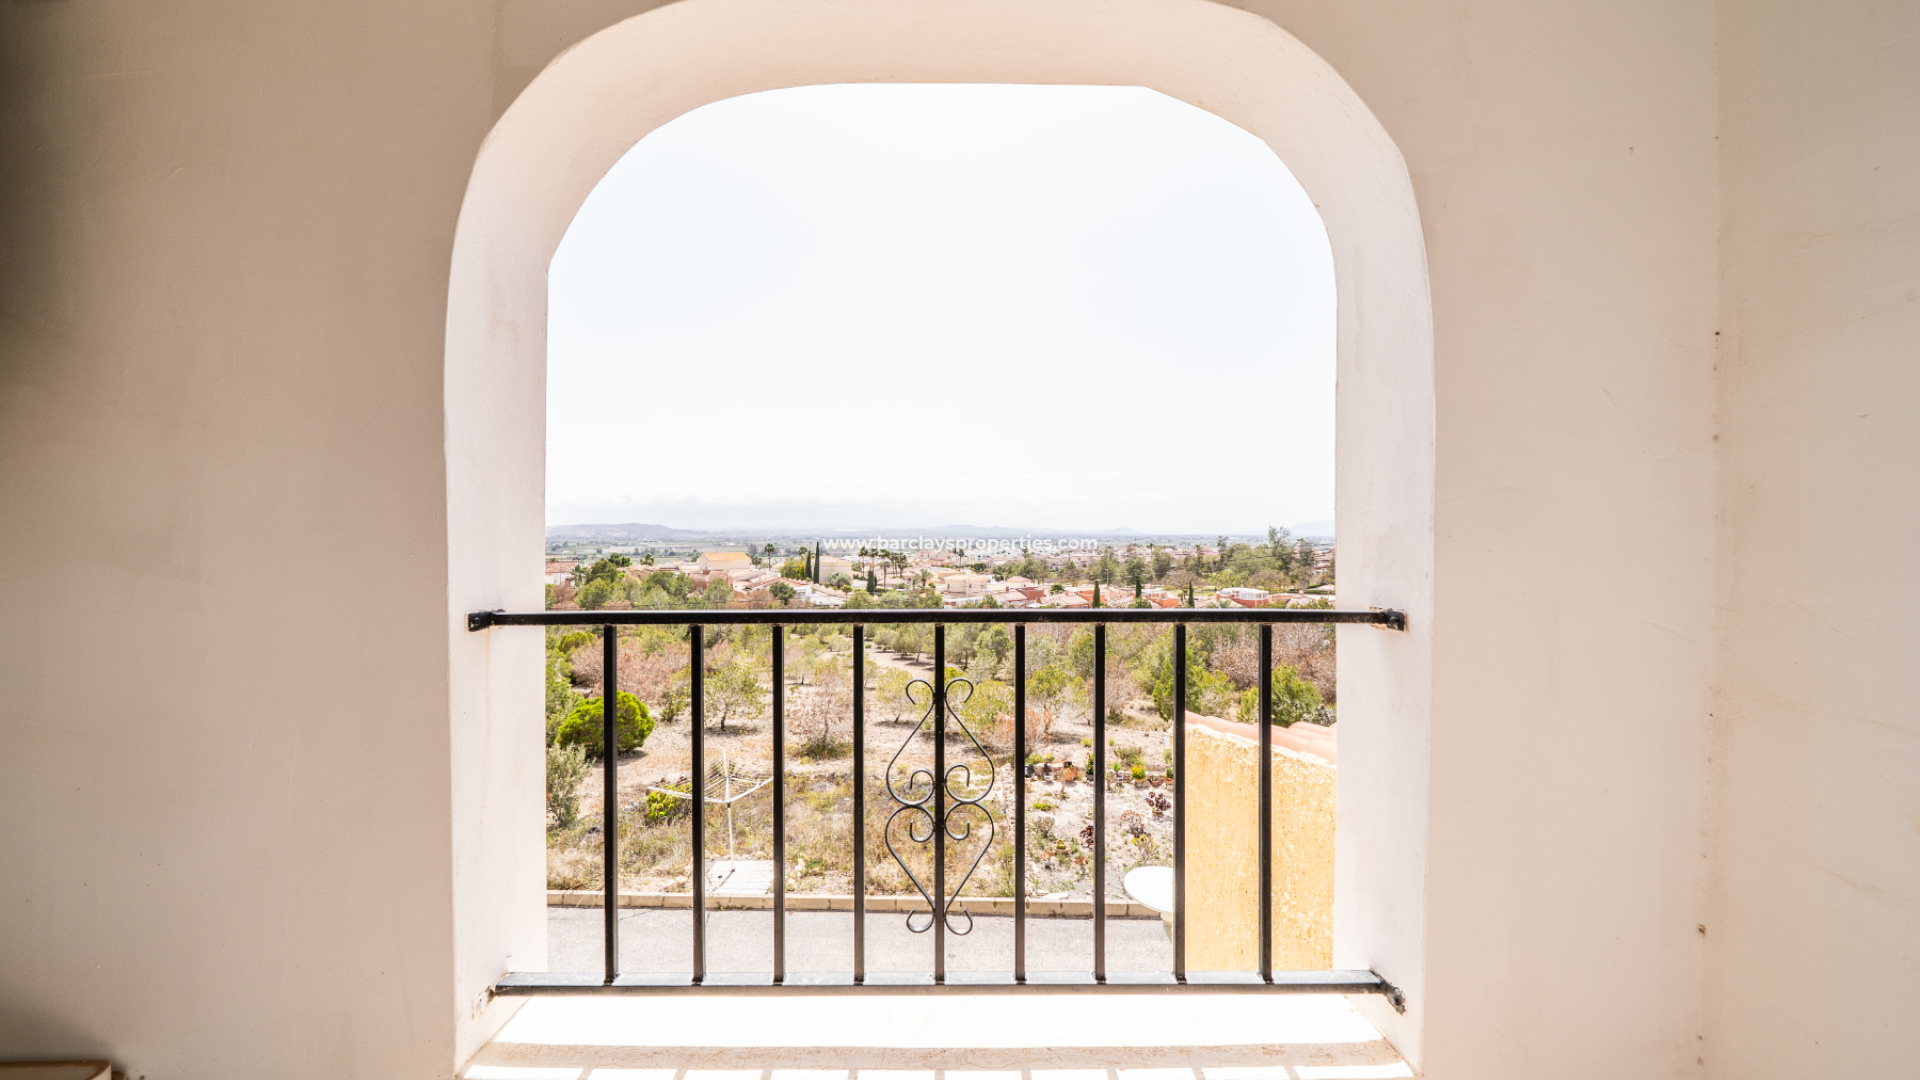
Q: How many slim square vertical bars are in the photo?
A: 9